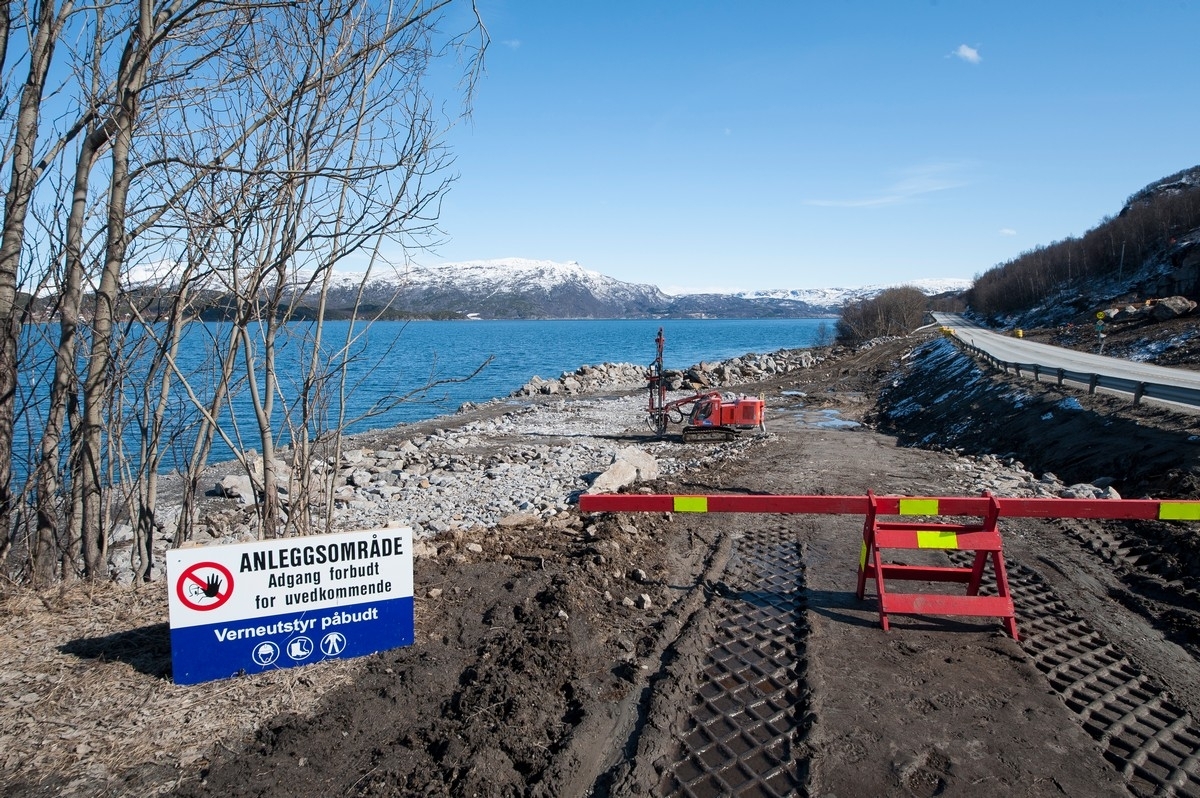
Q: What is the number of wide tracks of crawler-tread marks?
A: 2